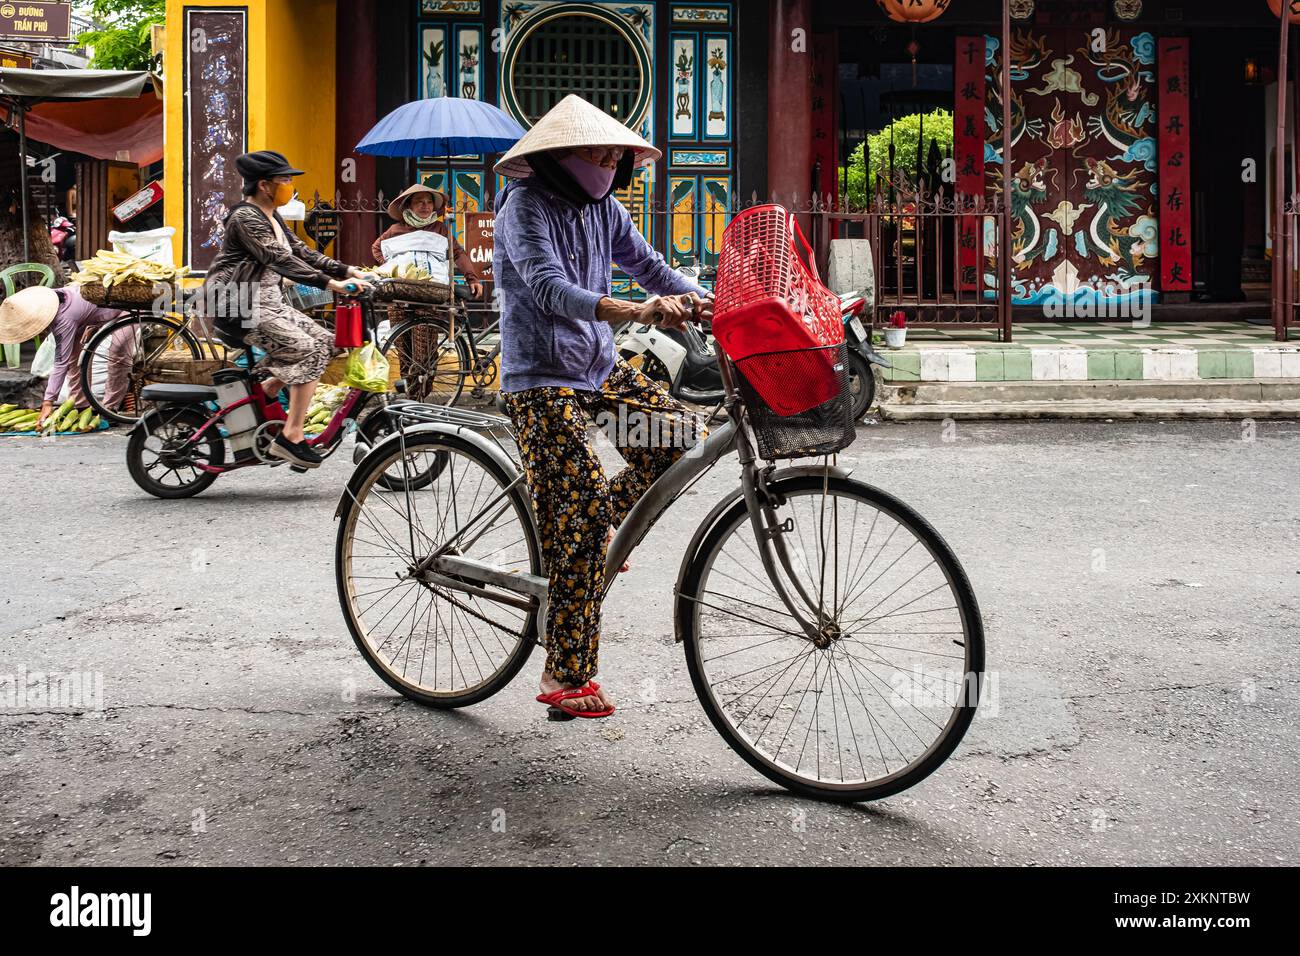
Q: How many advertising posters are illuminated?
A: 0